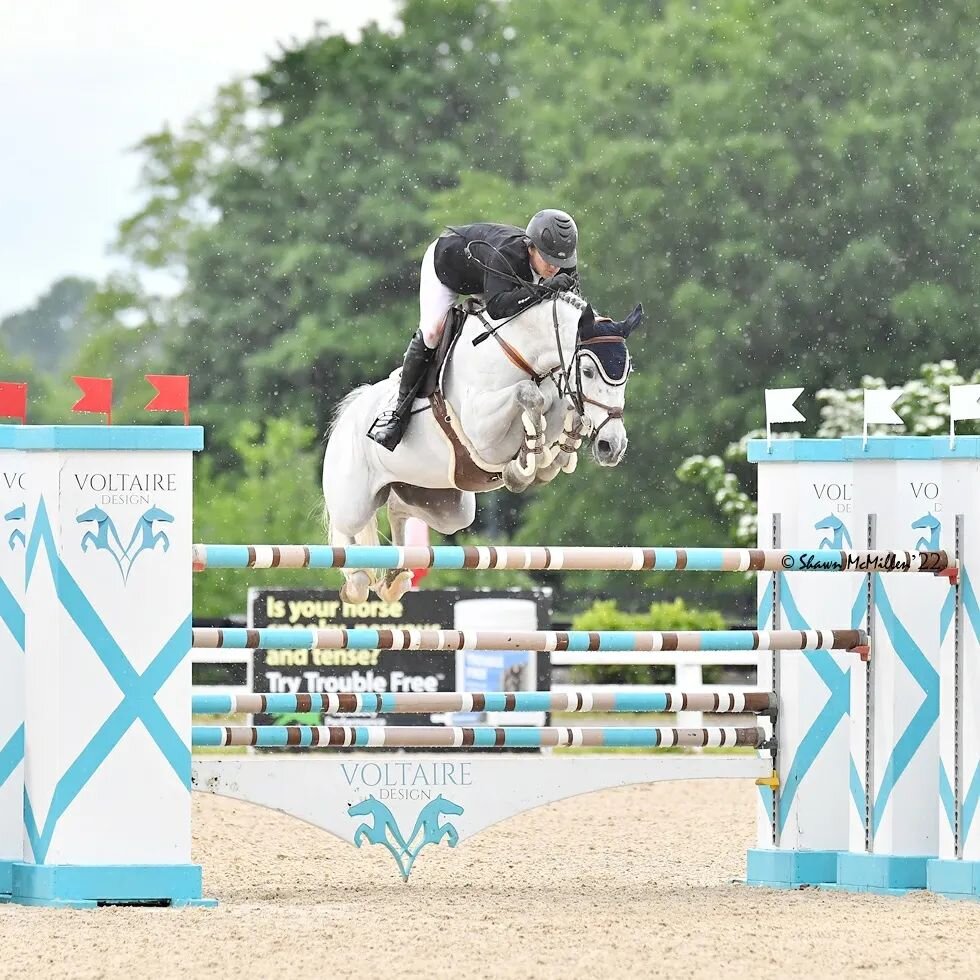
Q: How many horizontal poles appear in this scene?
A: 4